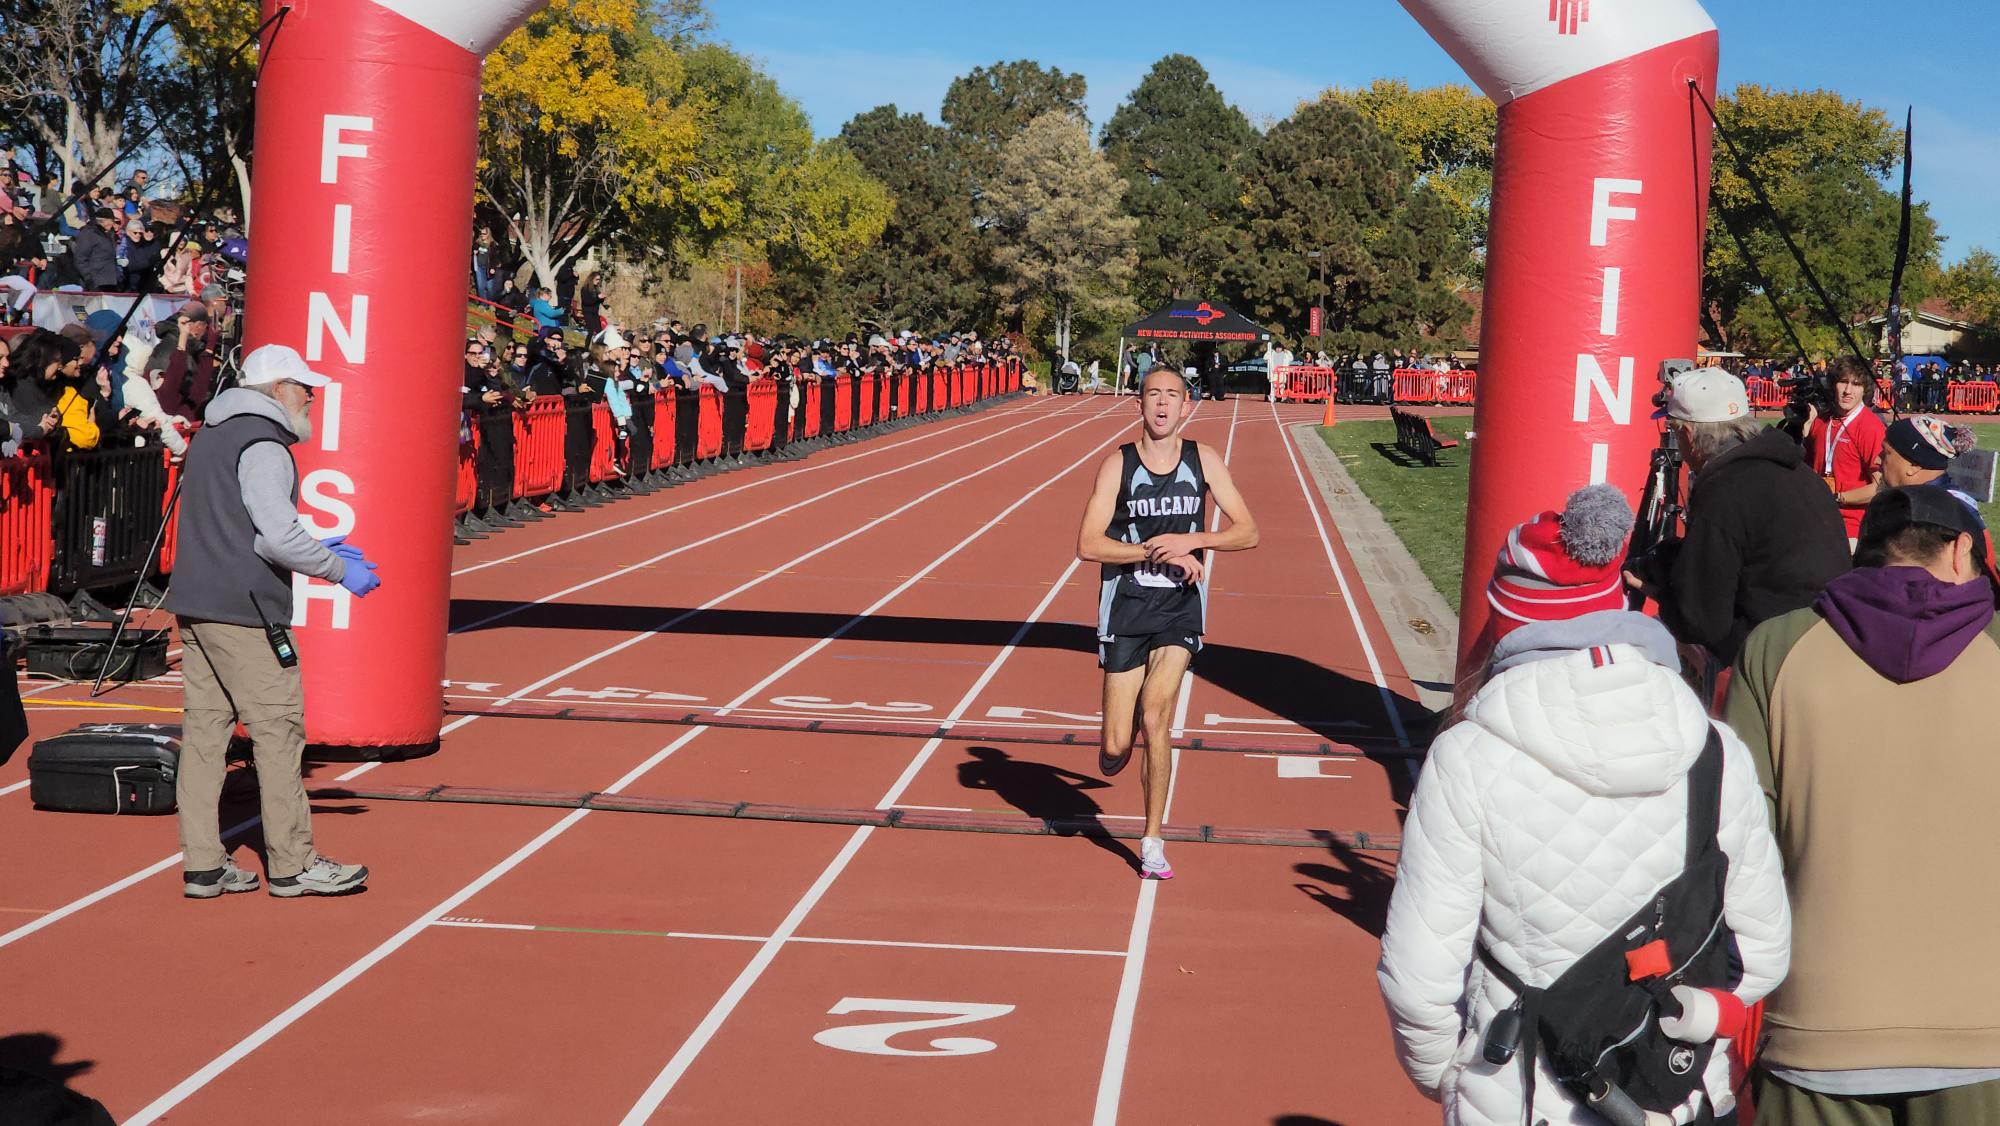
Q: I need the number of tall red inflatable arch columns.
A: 2